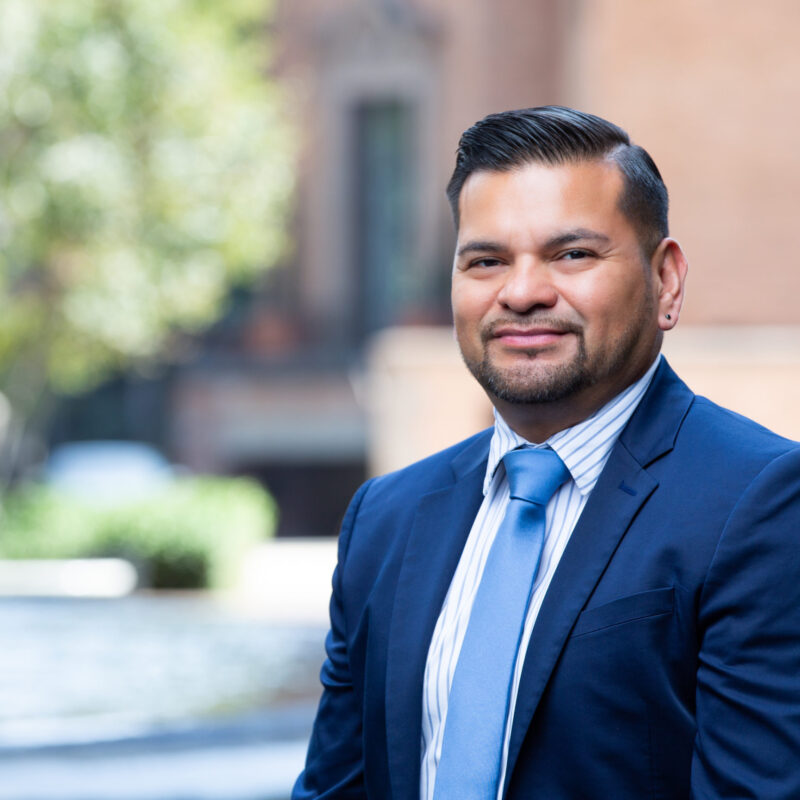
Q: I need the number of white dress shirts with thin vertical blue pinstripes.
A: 1